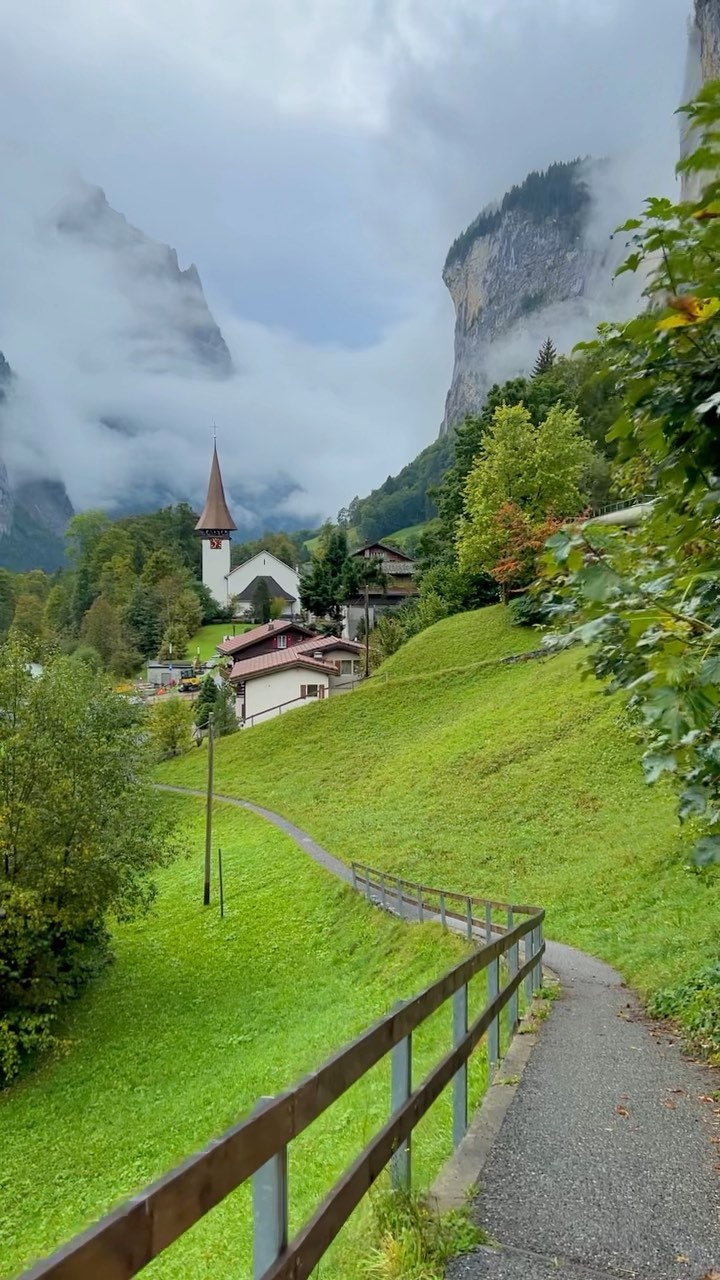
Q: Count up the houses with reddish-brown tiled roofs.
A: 2